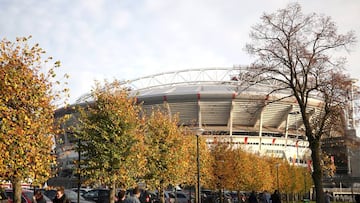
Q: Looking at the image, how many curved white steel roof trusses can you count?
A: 1